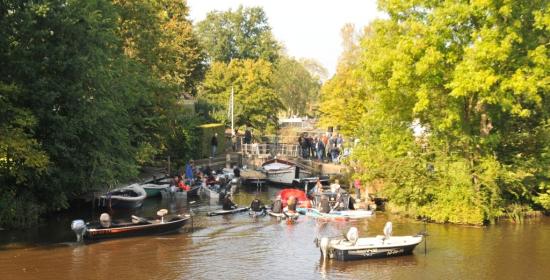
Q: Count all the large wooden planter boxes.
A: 0